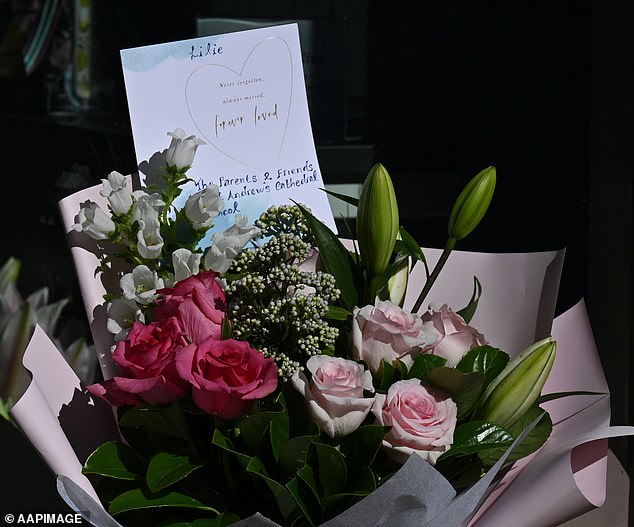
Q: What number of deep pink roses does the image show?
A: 3